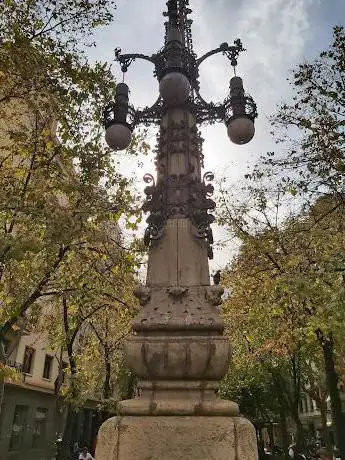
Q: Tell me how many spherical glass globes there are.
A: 3